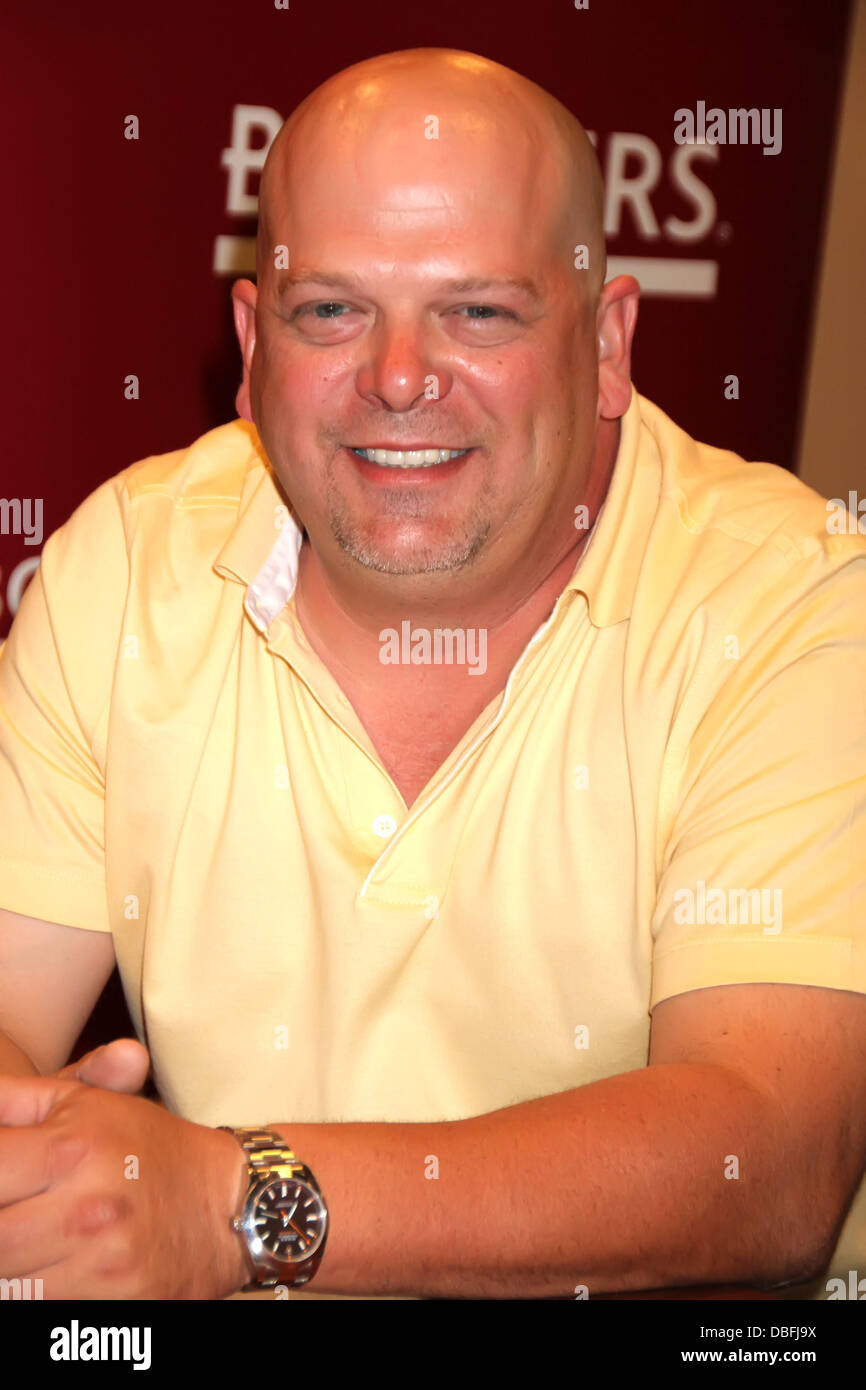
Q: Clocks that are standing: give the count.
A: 0